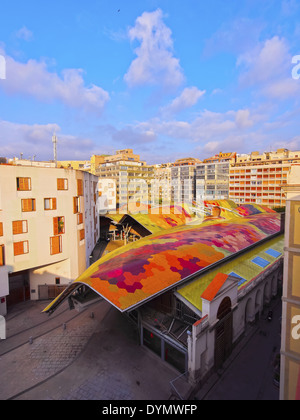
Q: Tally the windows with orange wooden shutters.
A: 14